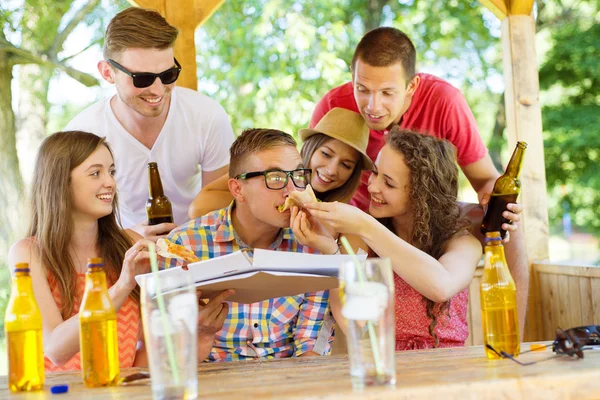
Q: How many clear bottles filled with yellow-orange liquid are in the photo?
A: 3